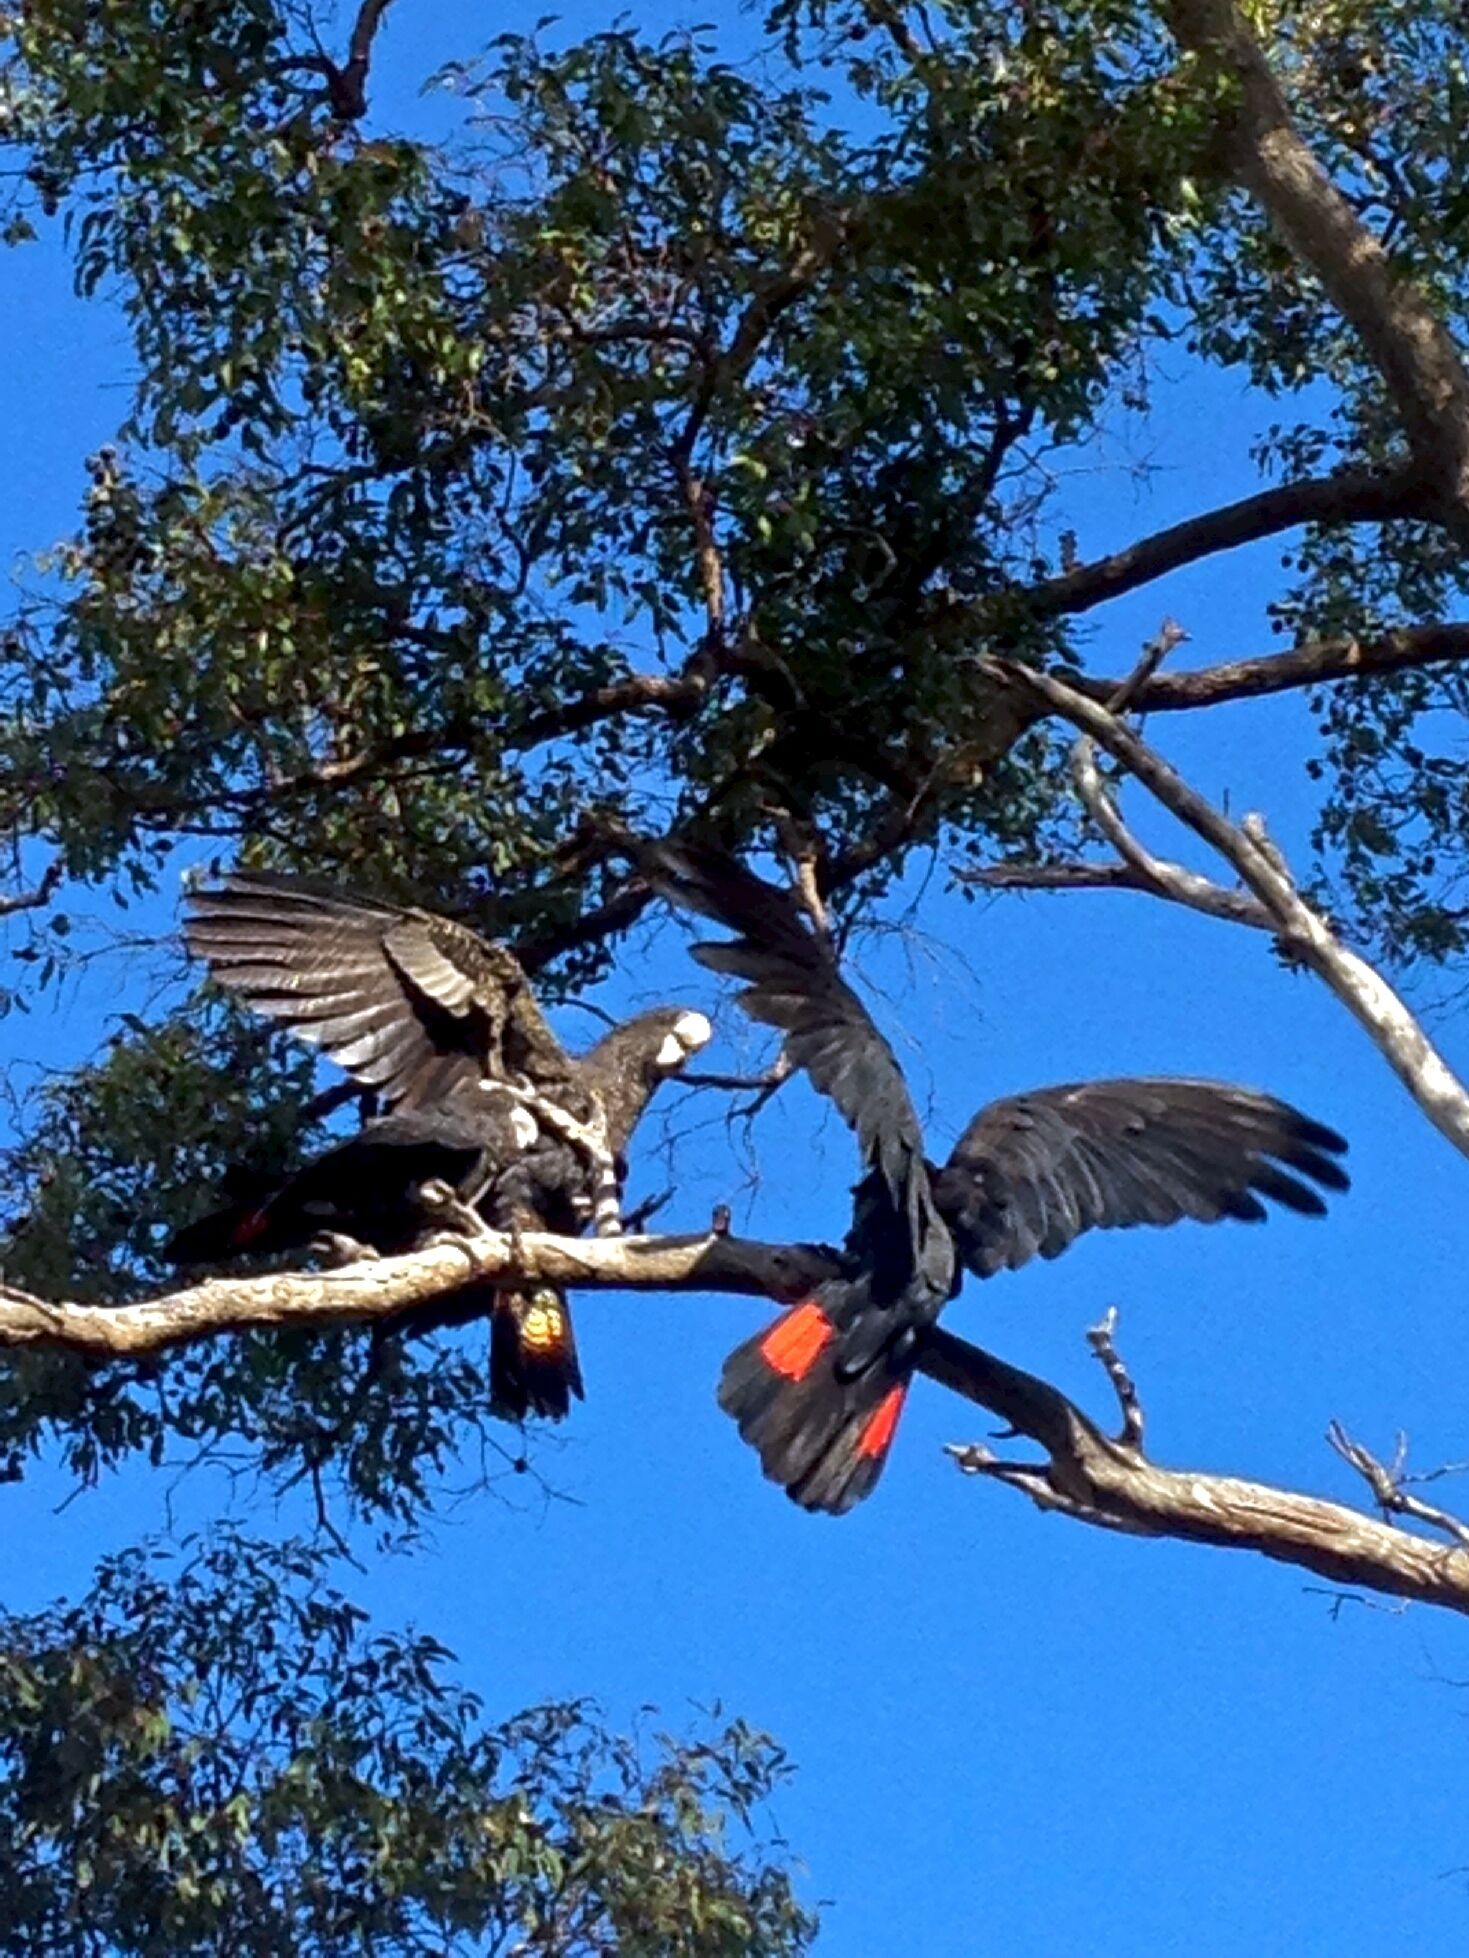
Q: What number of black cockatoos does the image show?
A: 3